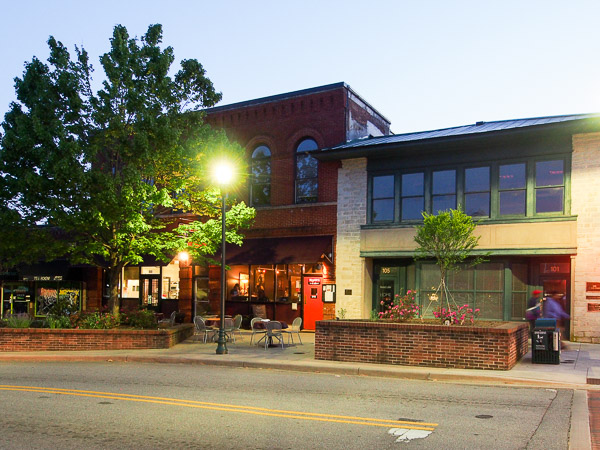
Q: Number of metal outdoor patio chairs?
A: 6